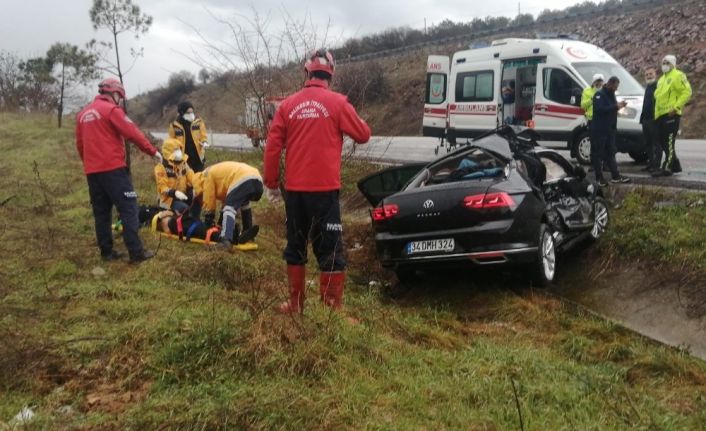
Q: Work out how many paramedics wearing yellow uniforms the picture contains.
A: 3